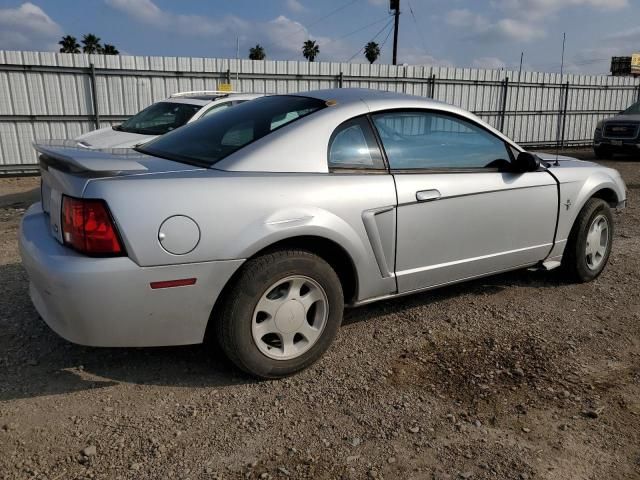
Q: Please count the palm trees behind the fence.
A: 6